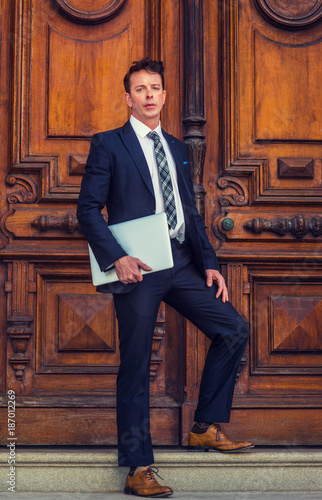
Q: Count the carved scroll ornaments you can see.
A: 2